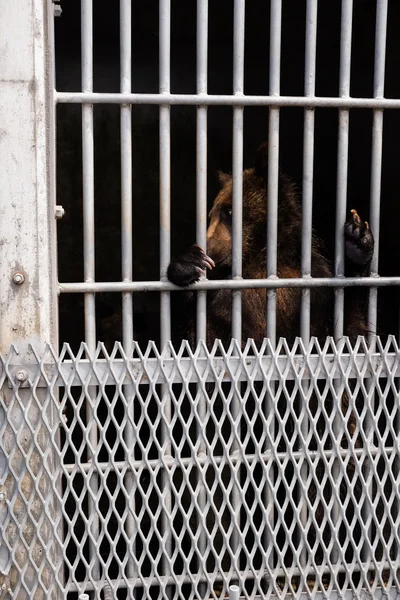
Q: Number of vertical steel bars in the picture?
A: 9